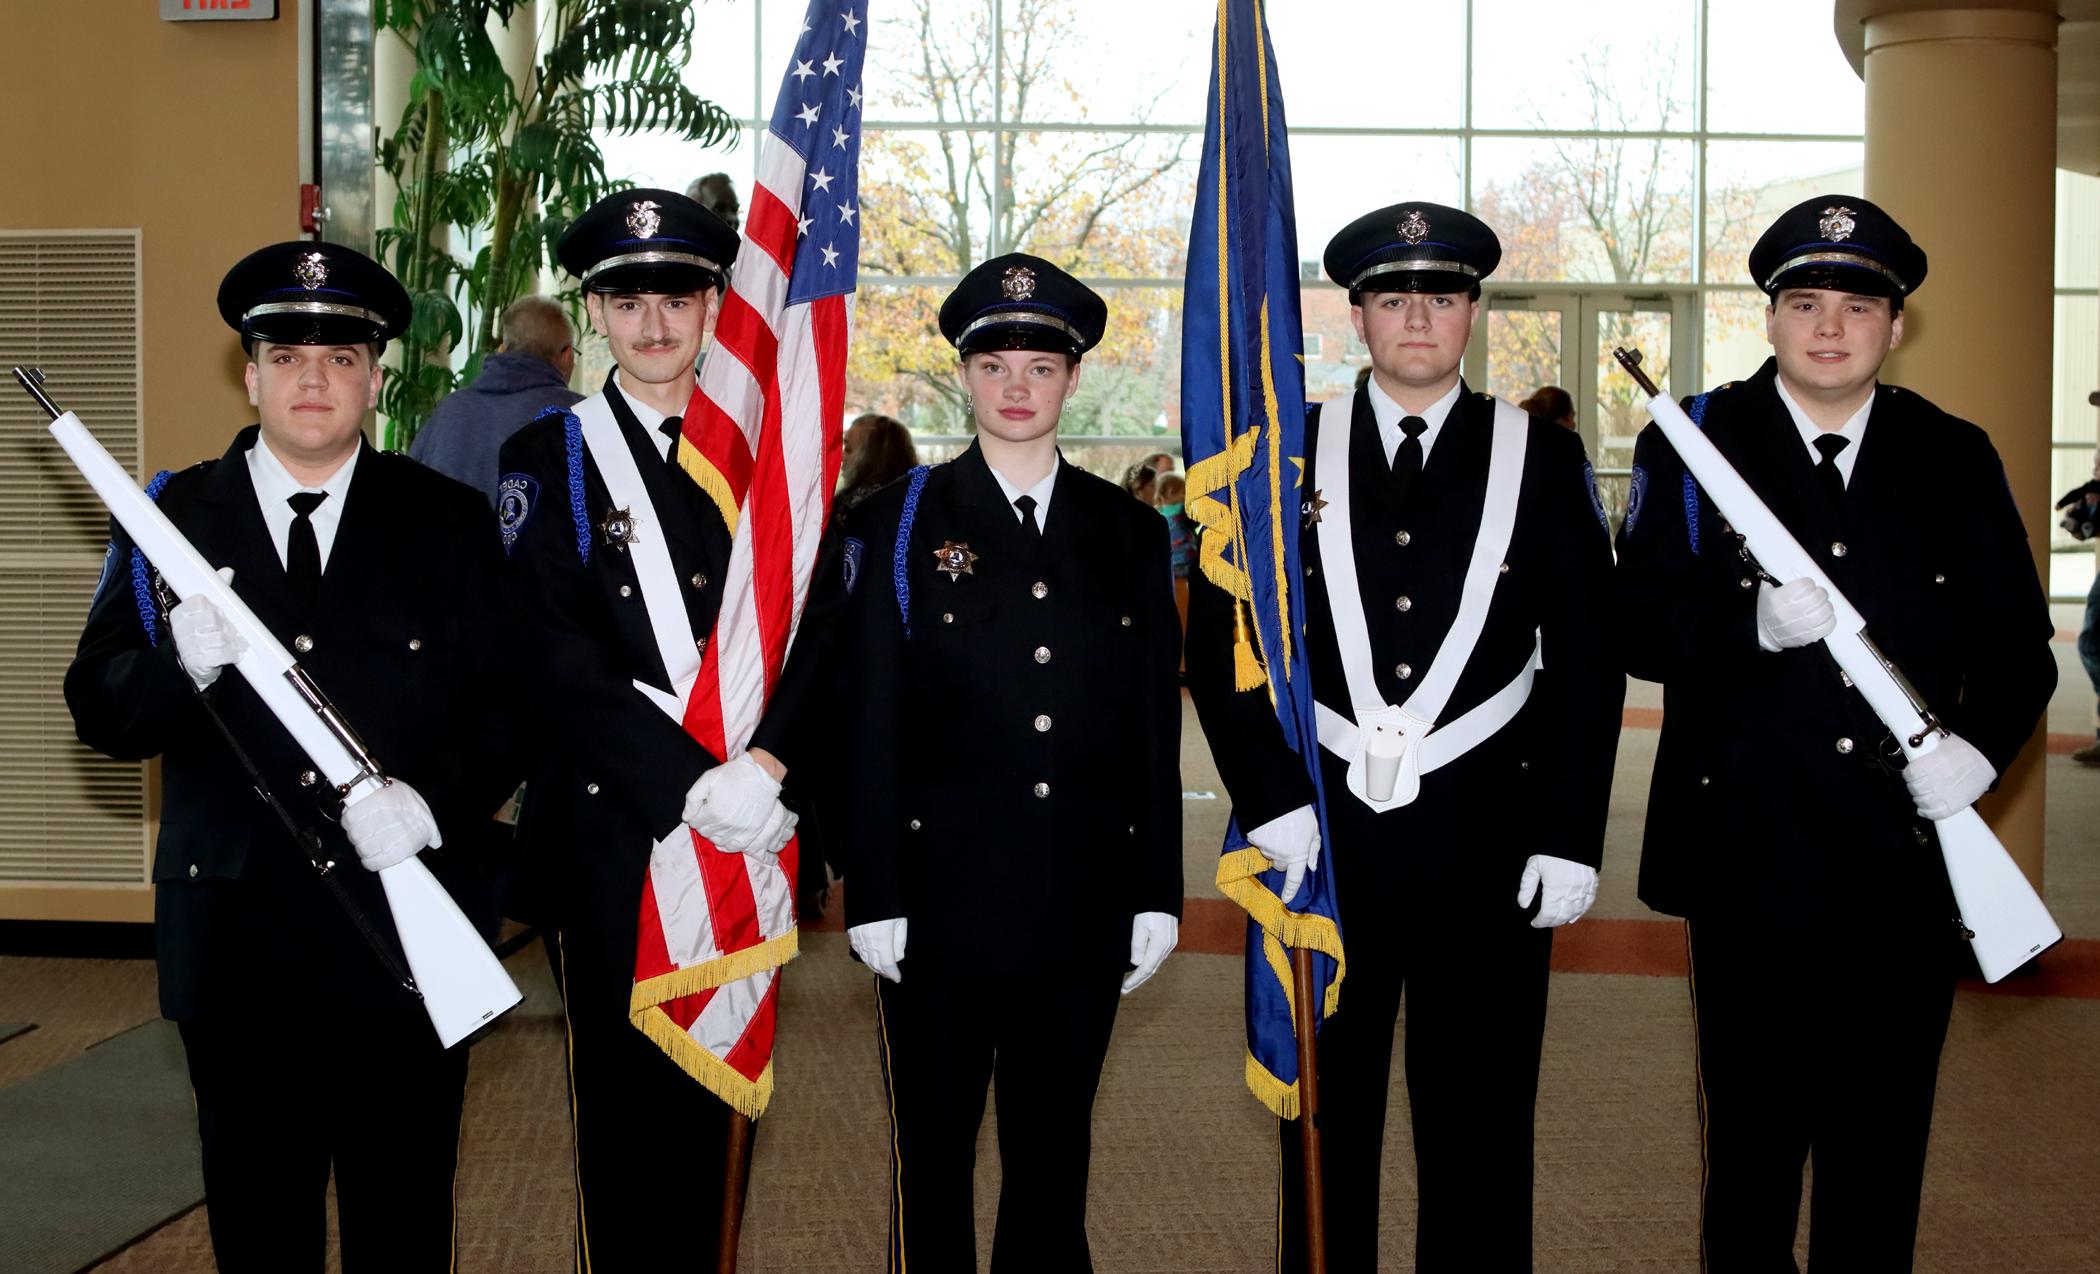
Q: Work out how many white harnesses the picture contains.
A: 2